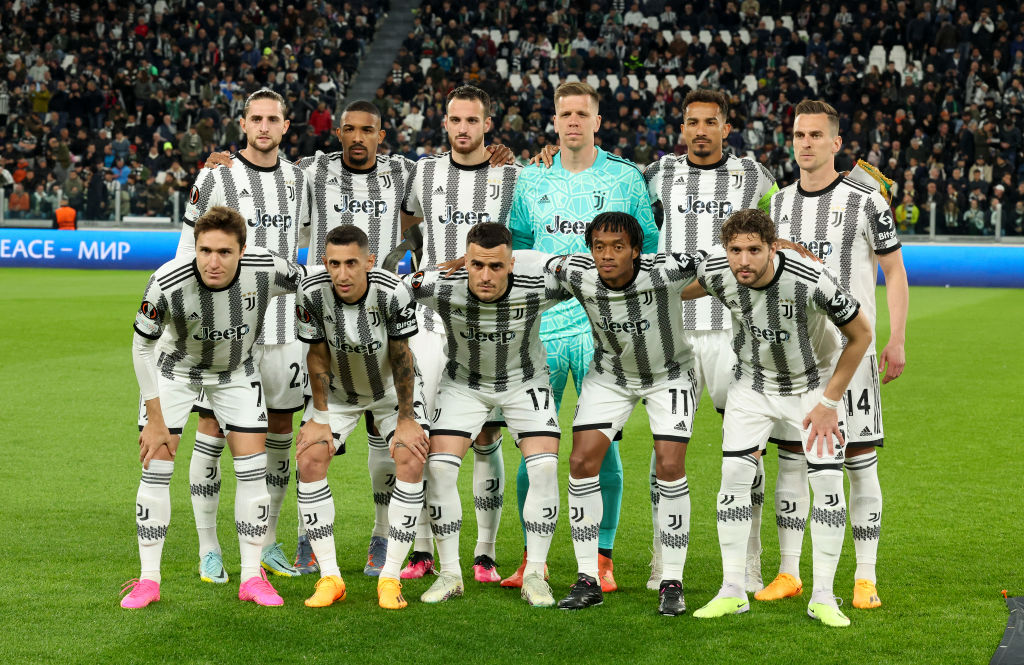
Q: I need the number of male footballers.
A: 11